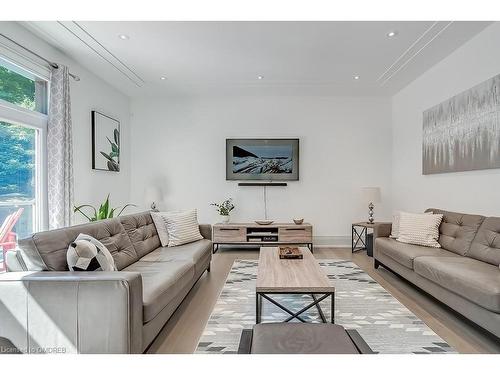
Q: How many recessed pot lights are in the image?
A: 5